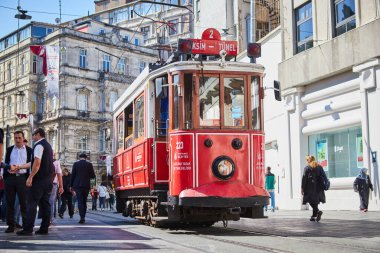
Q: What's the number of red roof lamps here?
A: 2